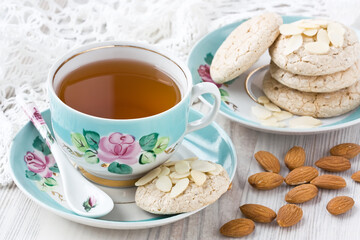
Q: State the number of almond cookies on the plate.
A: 4